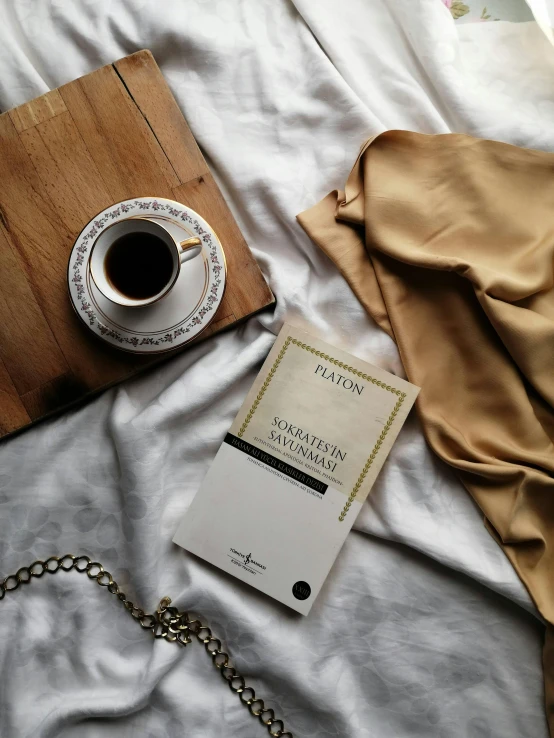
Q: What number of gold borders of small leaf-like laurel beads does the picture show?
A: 1